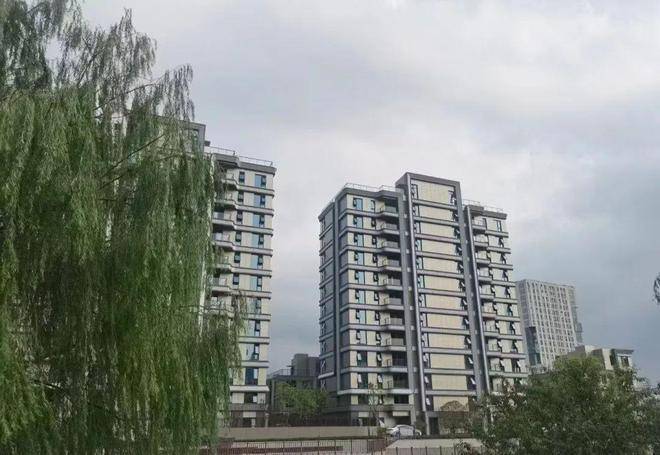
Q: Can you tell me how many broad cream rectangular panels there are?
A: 12